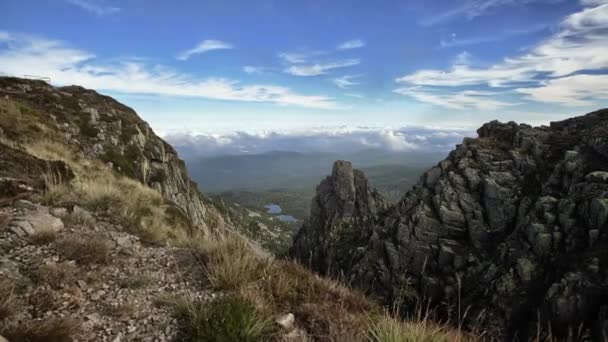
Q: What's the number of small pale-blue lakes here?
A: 2